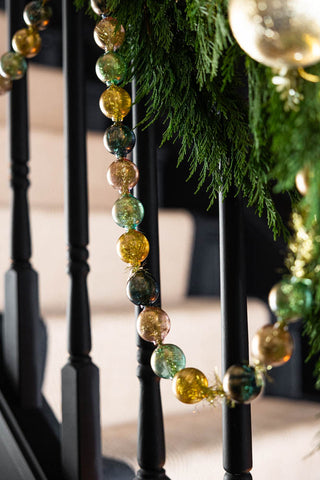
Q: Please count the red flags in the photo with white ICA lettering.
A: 0